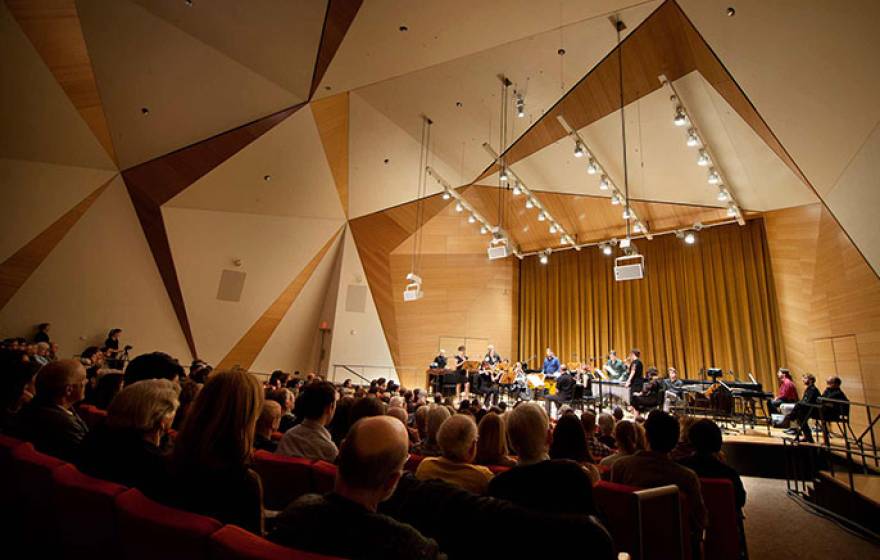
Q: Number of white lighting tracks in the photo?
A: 4